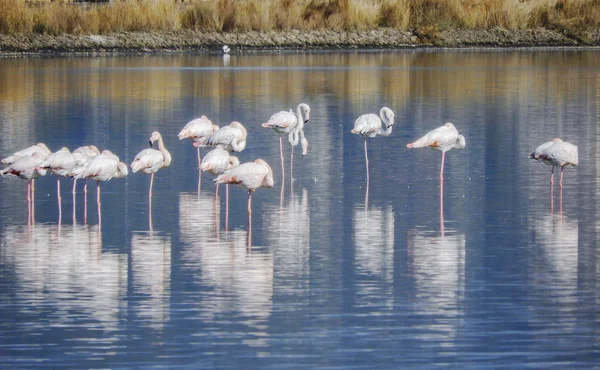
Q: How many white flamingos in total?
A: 15